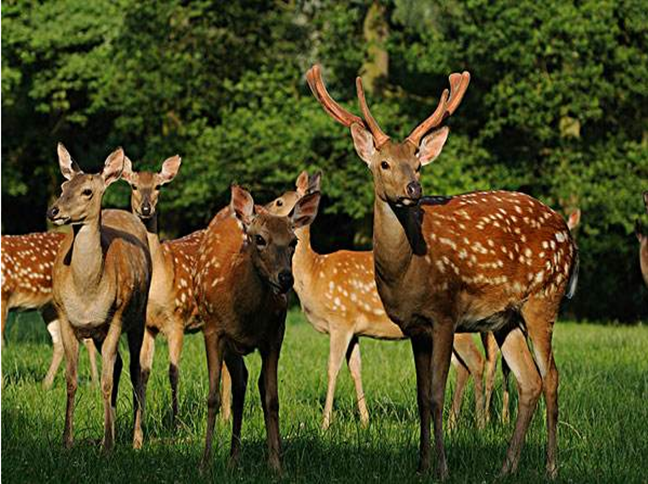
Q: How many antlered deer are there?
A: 1